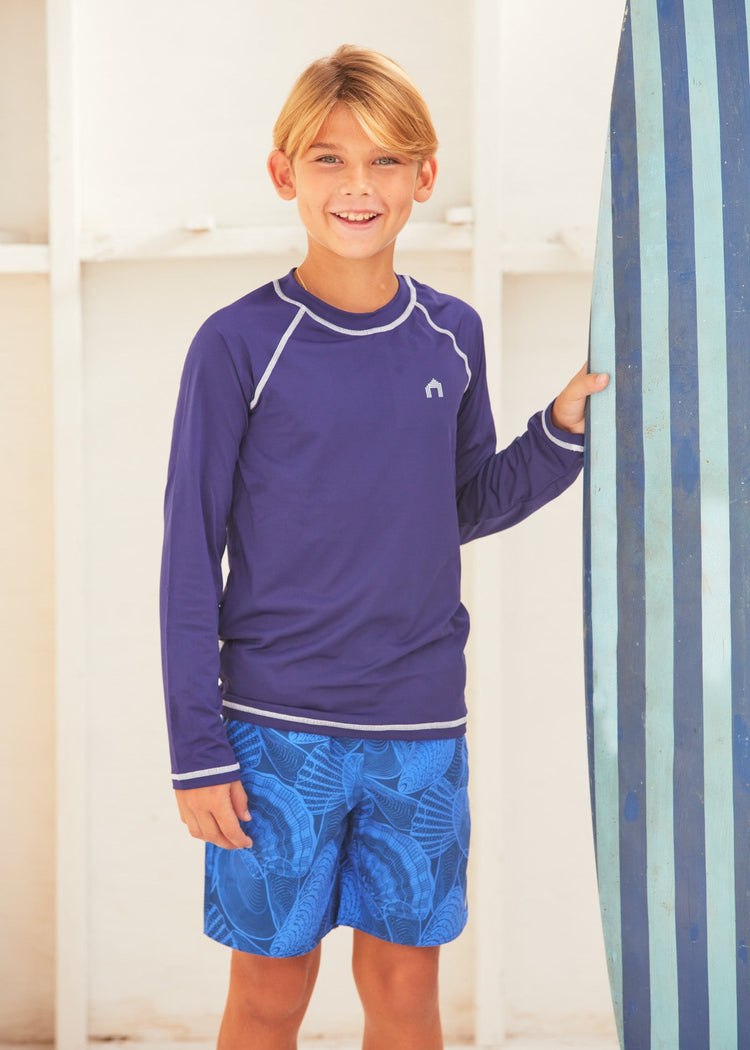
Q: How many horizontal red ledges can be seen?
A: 0